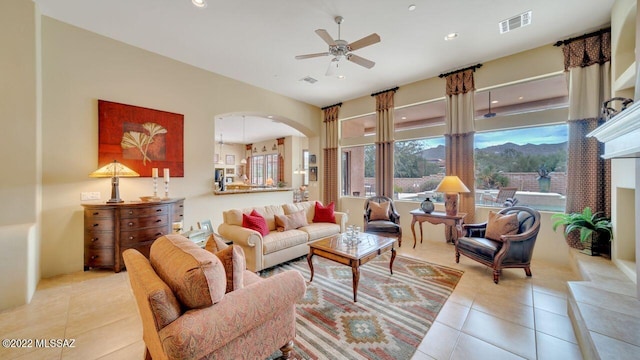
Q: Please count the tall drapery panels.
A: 4